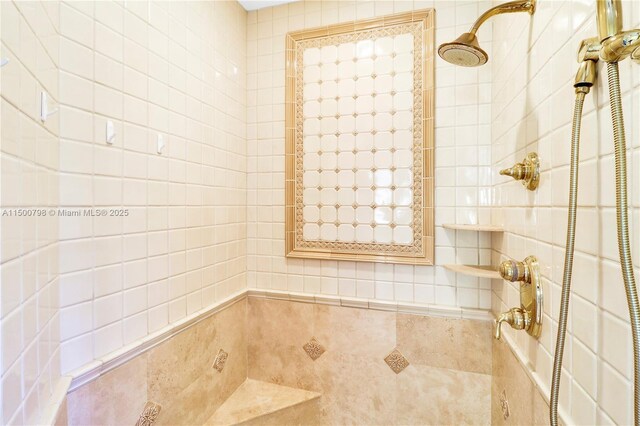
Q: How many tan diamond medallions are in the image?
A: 5